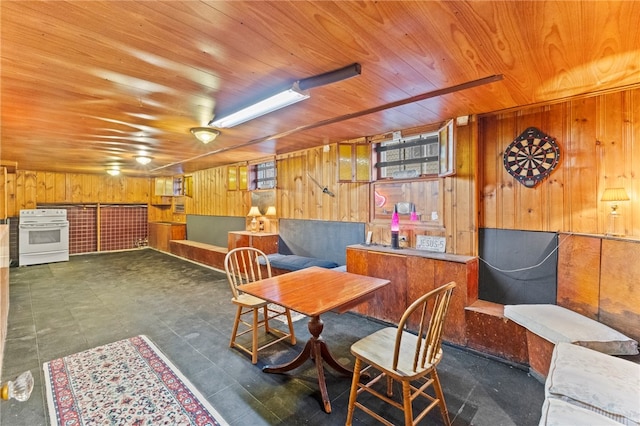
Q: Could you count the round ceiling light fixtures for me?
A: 3